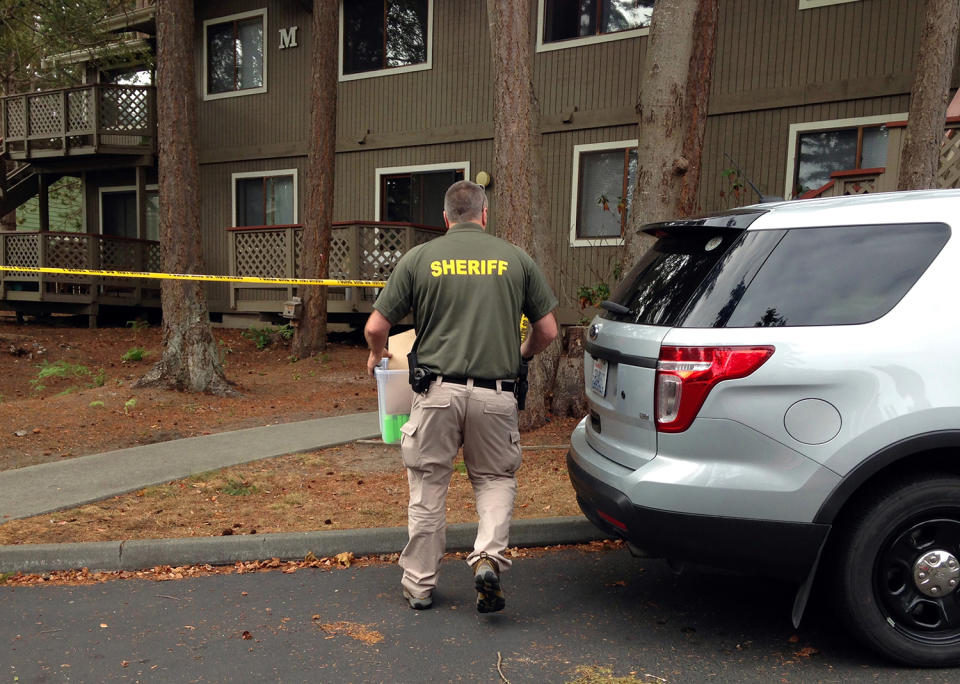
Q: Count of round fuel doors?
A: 1